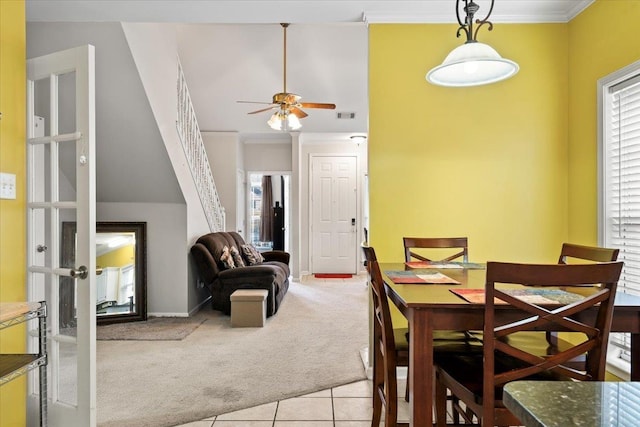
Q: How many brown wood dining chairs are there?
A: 4